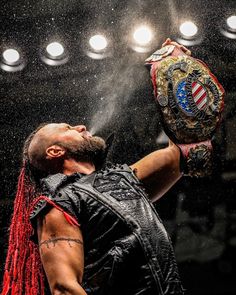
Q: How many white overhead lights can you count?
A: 6